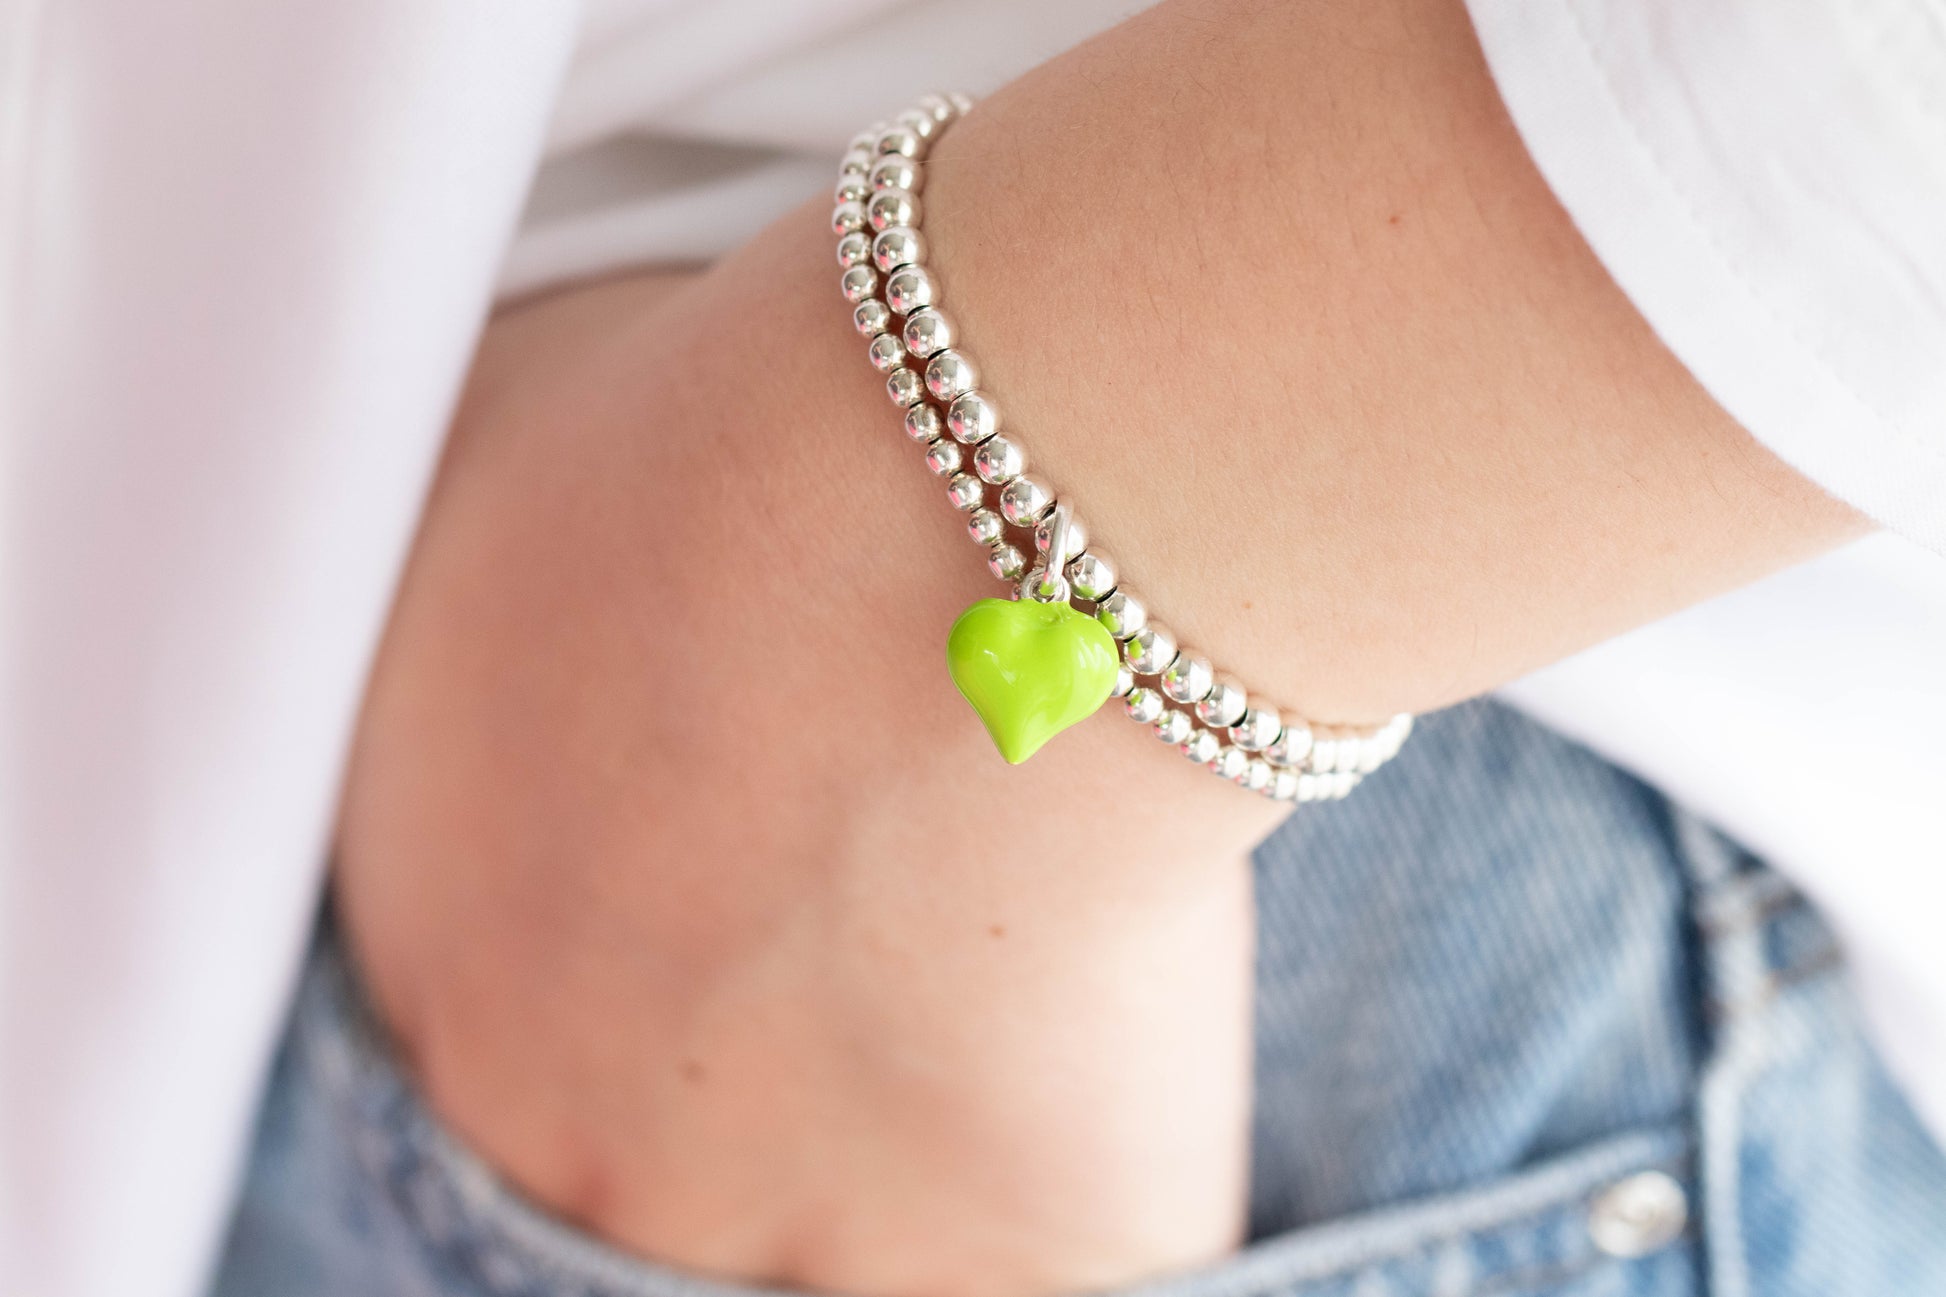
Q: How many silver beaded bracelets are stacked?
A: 2